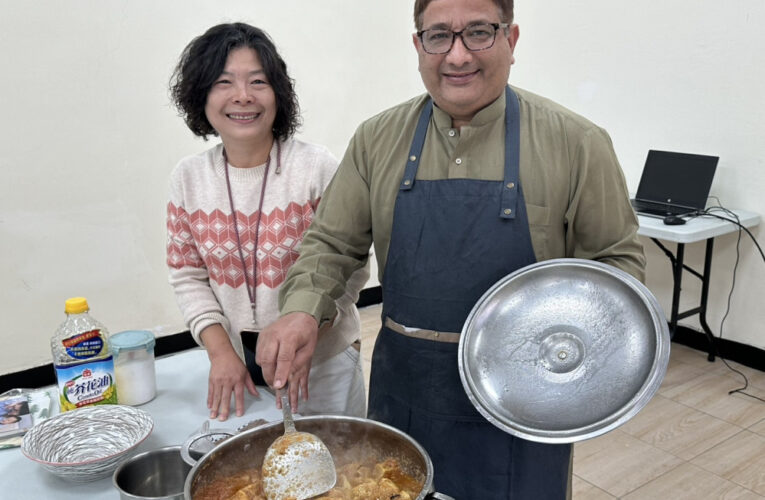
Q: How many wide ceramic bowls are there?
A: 1